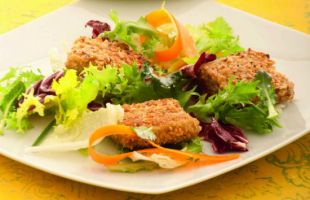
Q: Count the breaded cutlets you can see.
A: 3